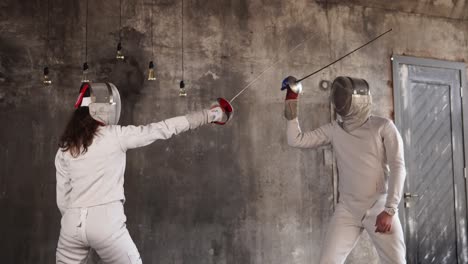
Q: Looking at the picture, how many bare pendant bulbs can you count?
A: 5